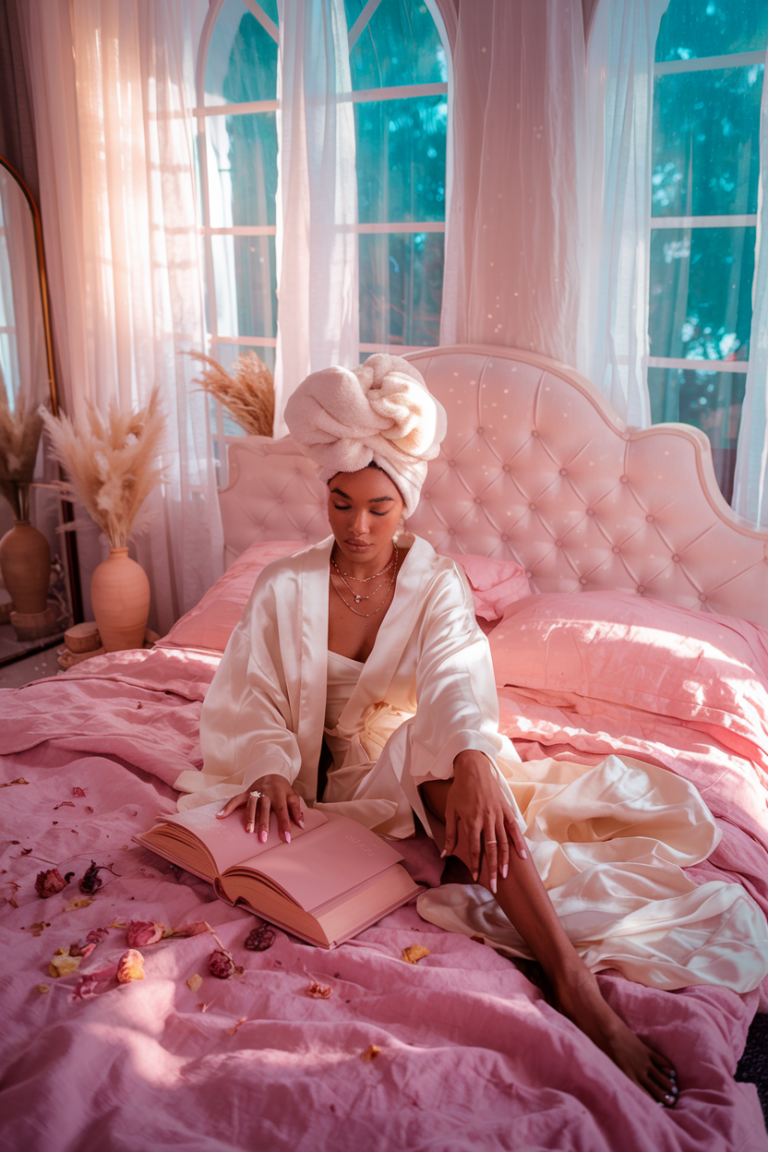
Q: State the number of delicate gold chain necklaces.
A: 3